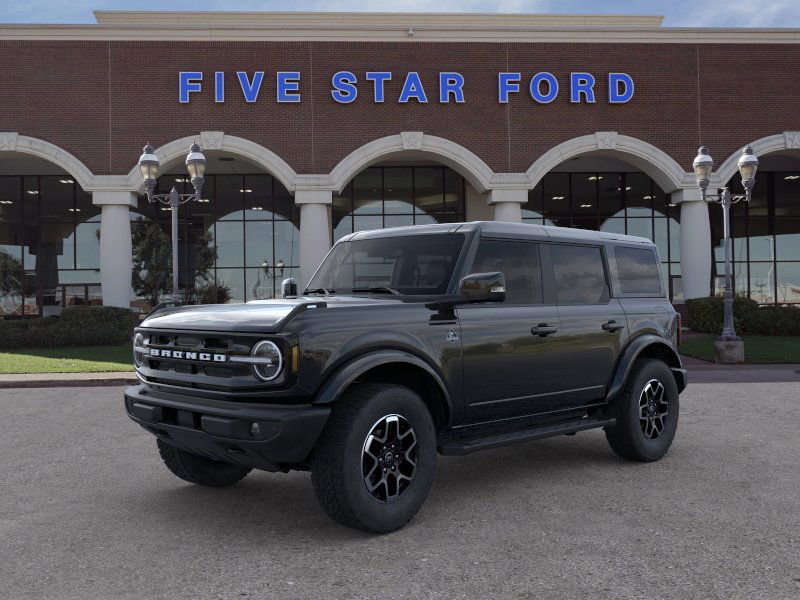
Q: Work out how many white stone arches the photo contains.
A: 5